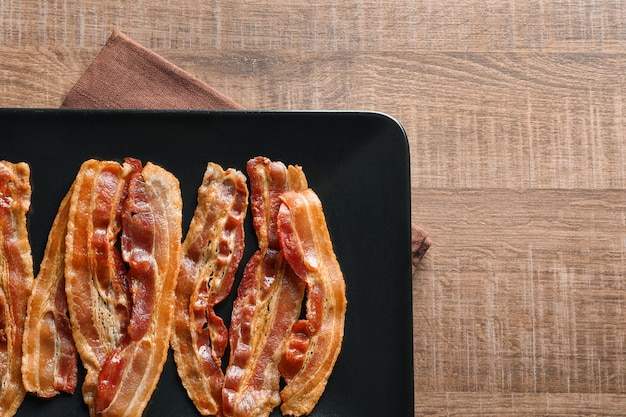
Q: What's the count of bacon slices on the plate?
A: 7